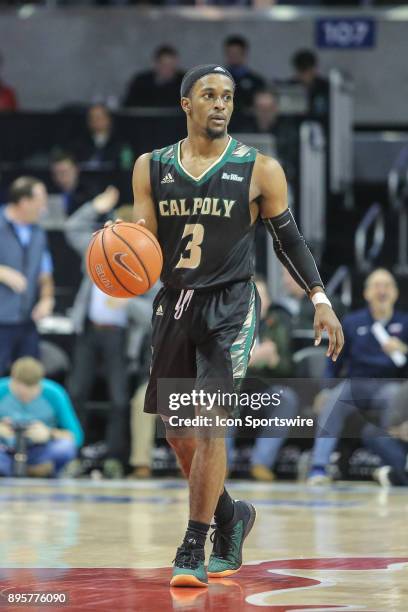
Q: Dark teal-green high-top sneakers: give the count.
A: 2